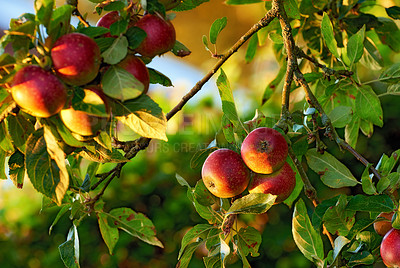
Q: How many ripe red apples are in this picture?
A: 11